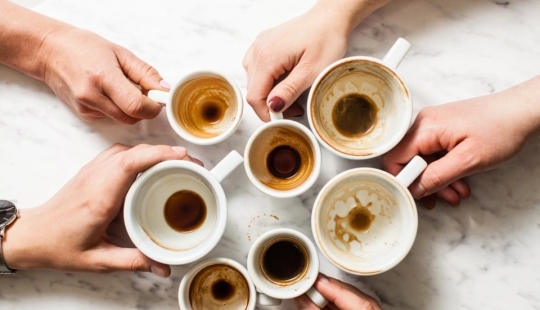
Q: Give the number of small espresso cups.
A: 4